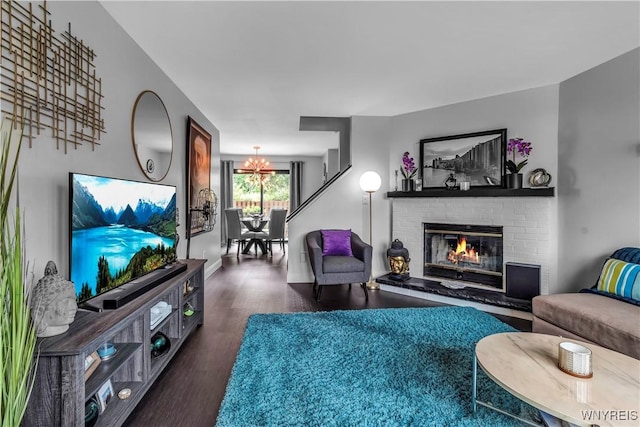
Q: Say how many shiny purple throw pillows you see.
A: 1